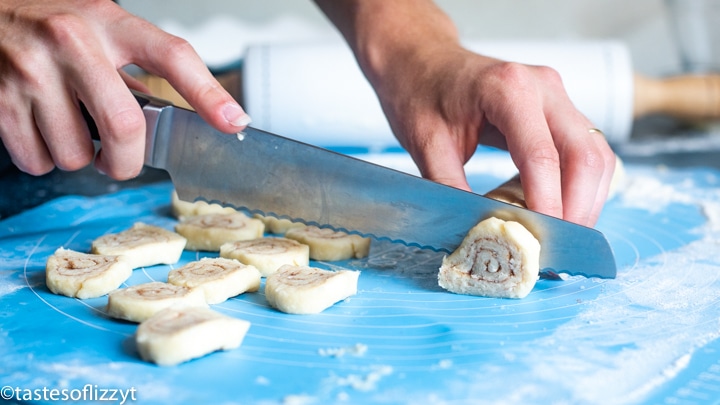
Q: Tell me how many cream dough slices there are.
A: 12